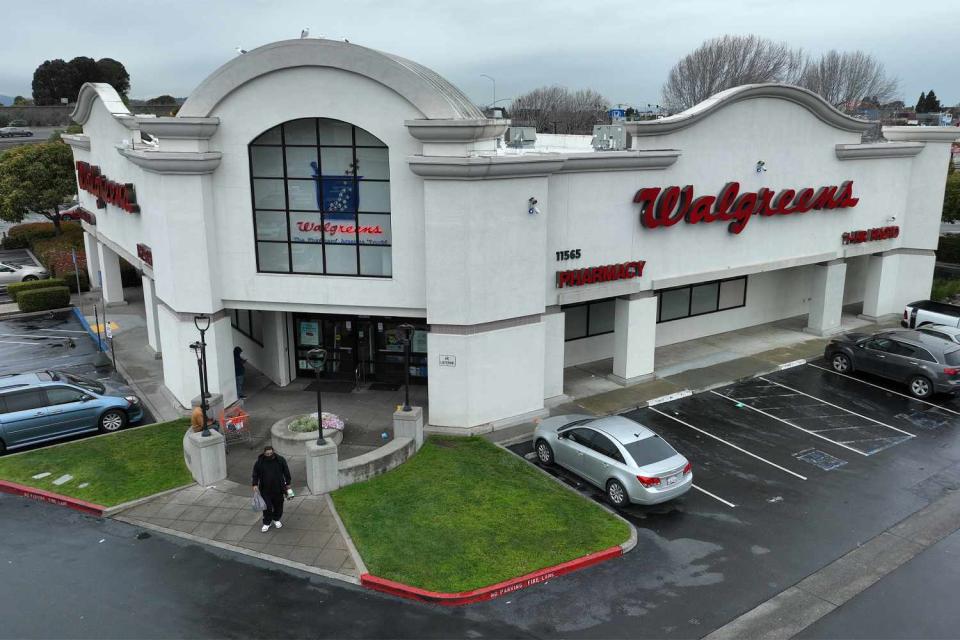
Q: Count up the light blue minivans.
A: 1